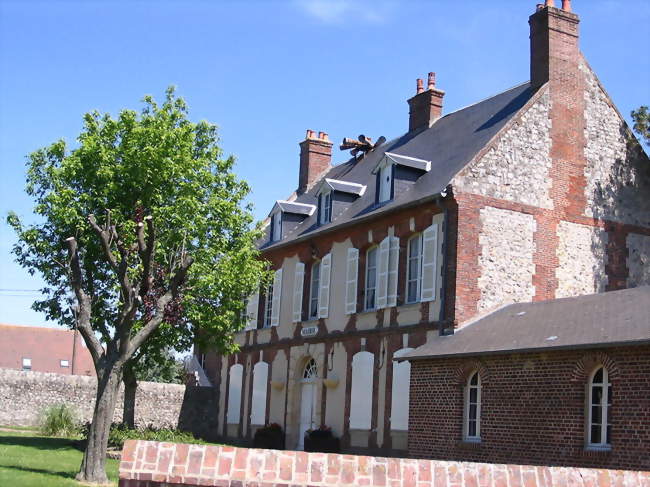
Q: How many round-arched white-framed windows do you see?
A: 2